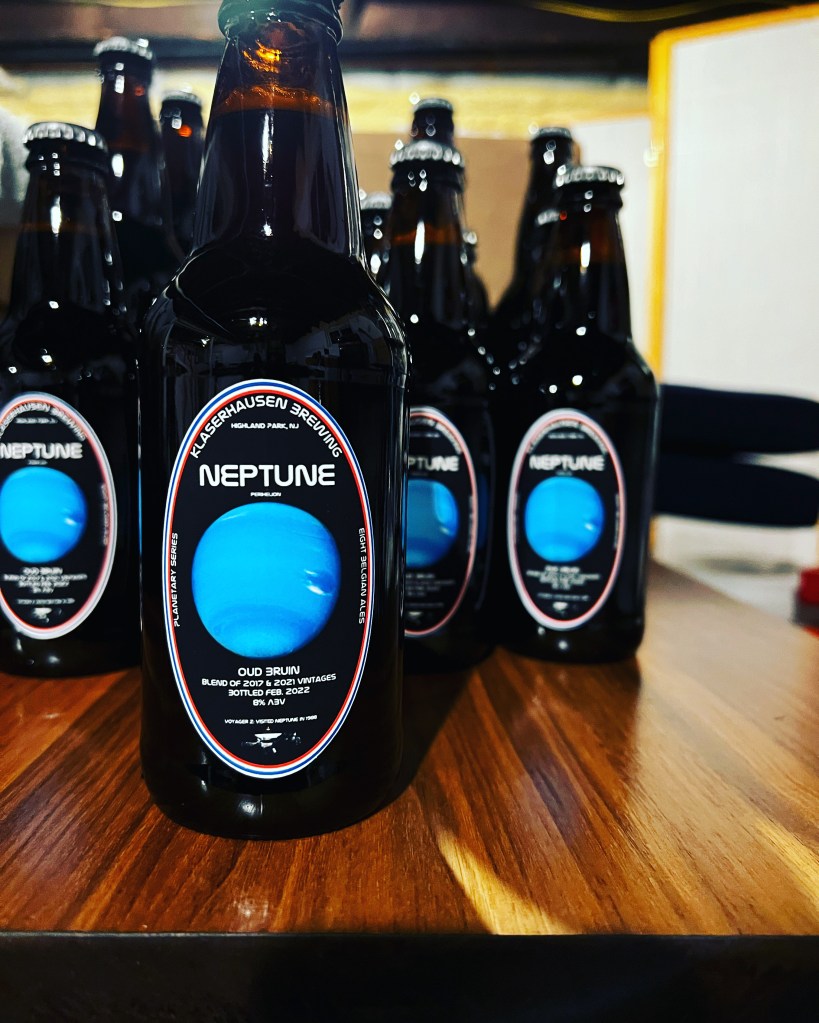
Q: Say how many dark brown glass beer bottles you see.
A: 11